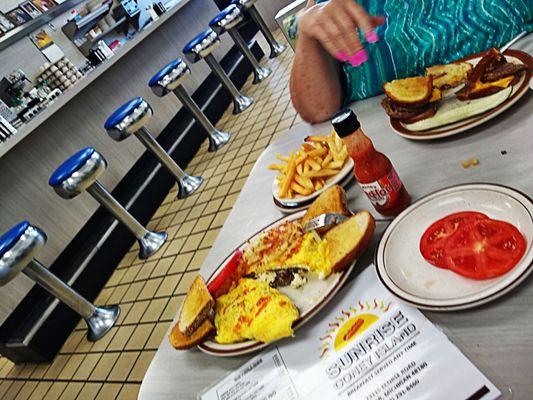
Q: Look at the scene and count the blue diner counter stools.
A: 7